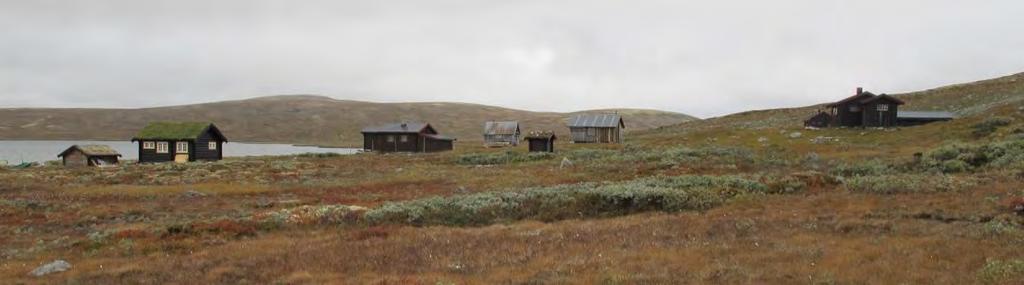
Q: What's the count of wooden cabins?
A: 7